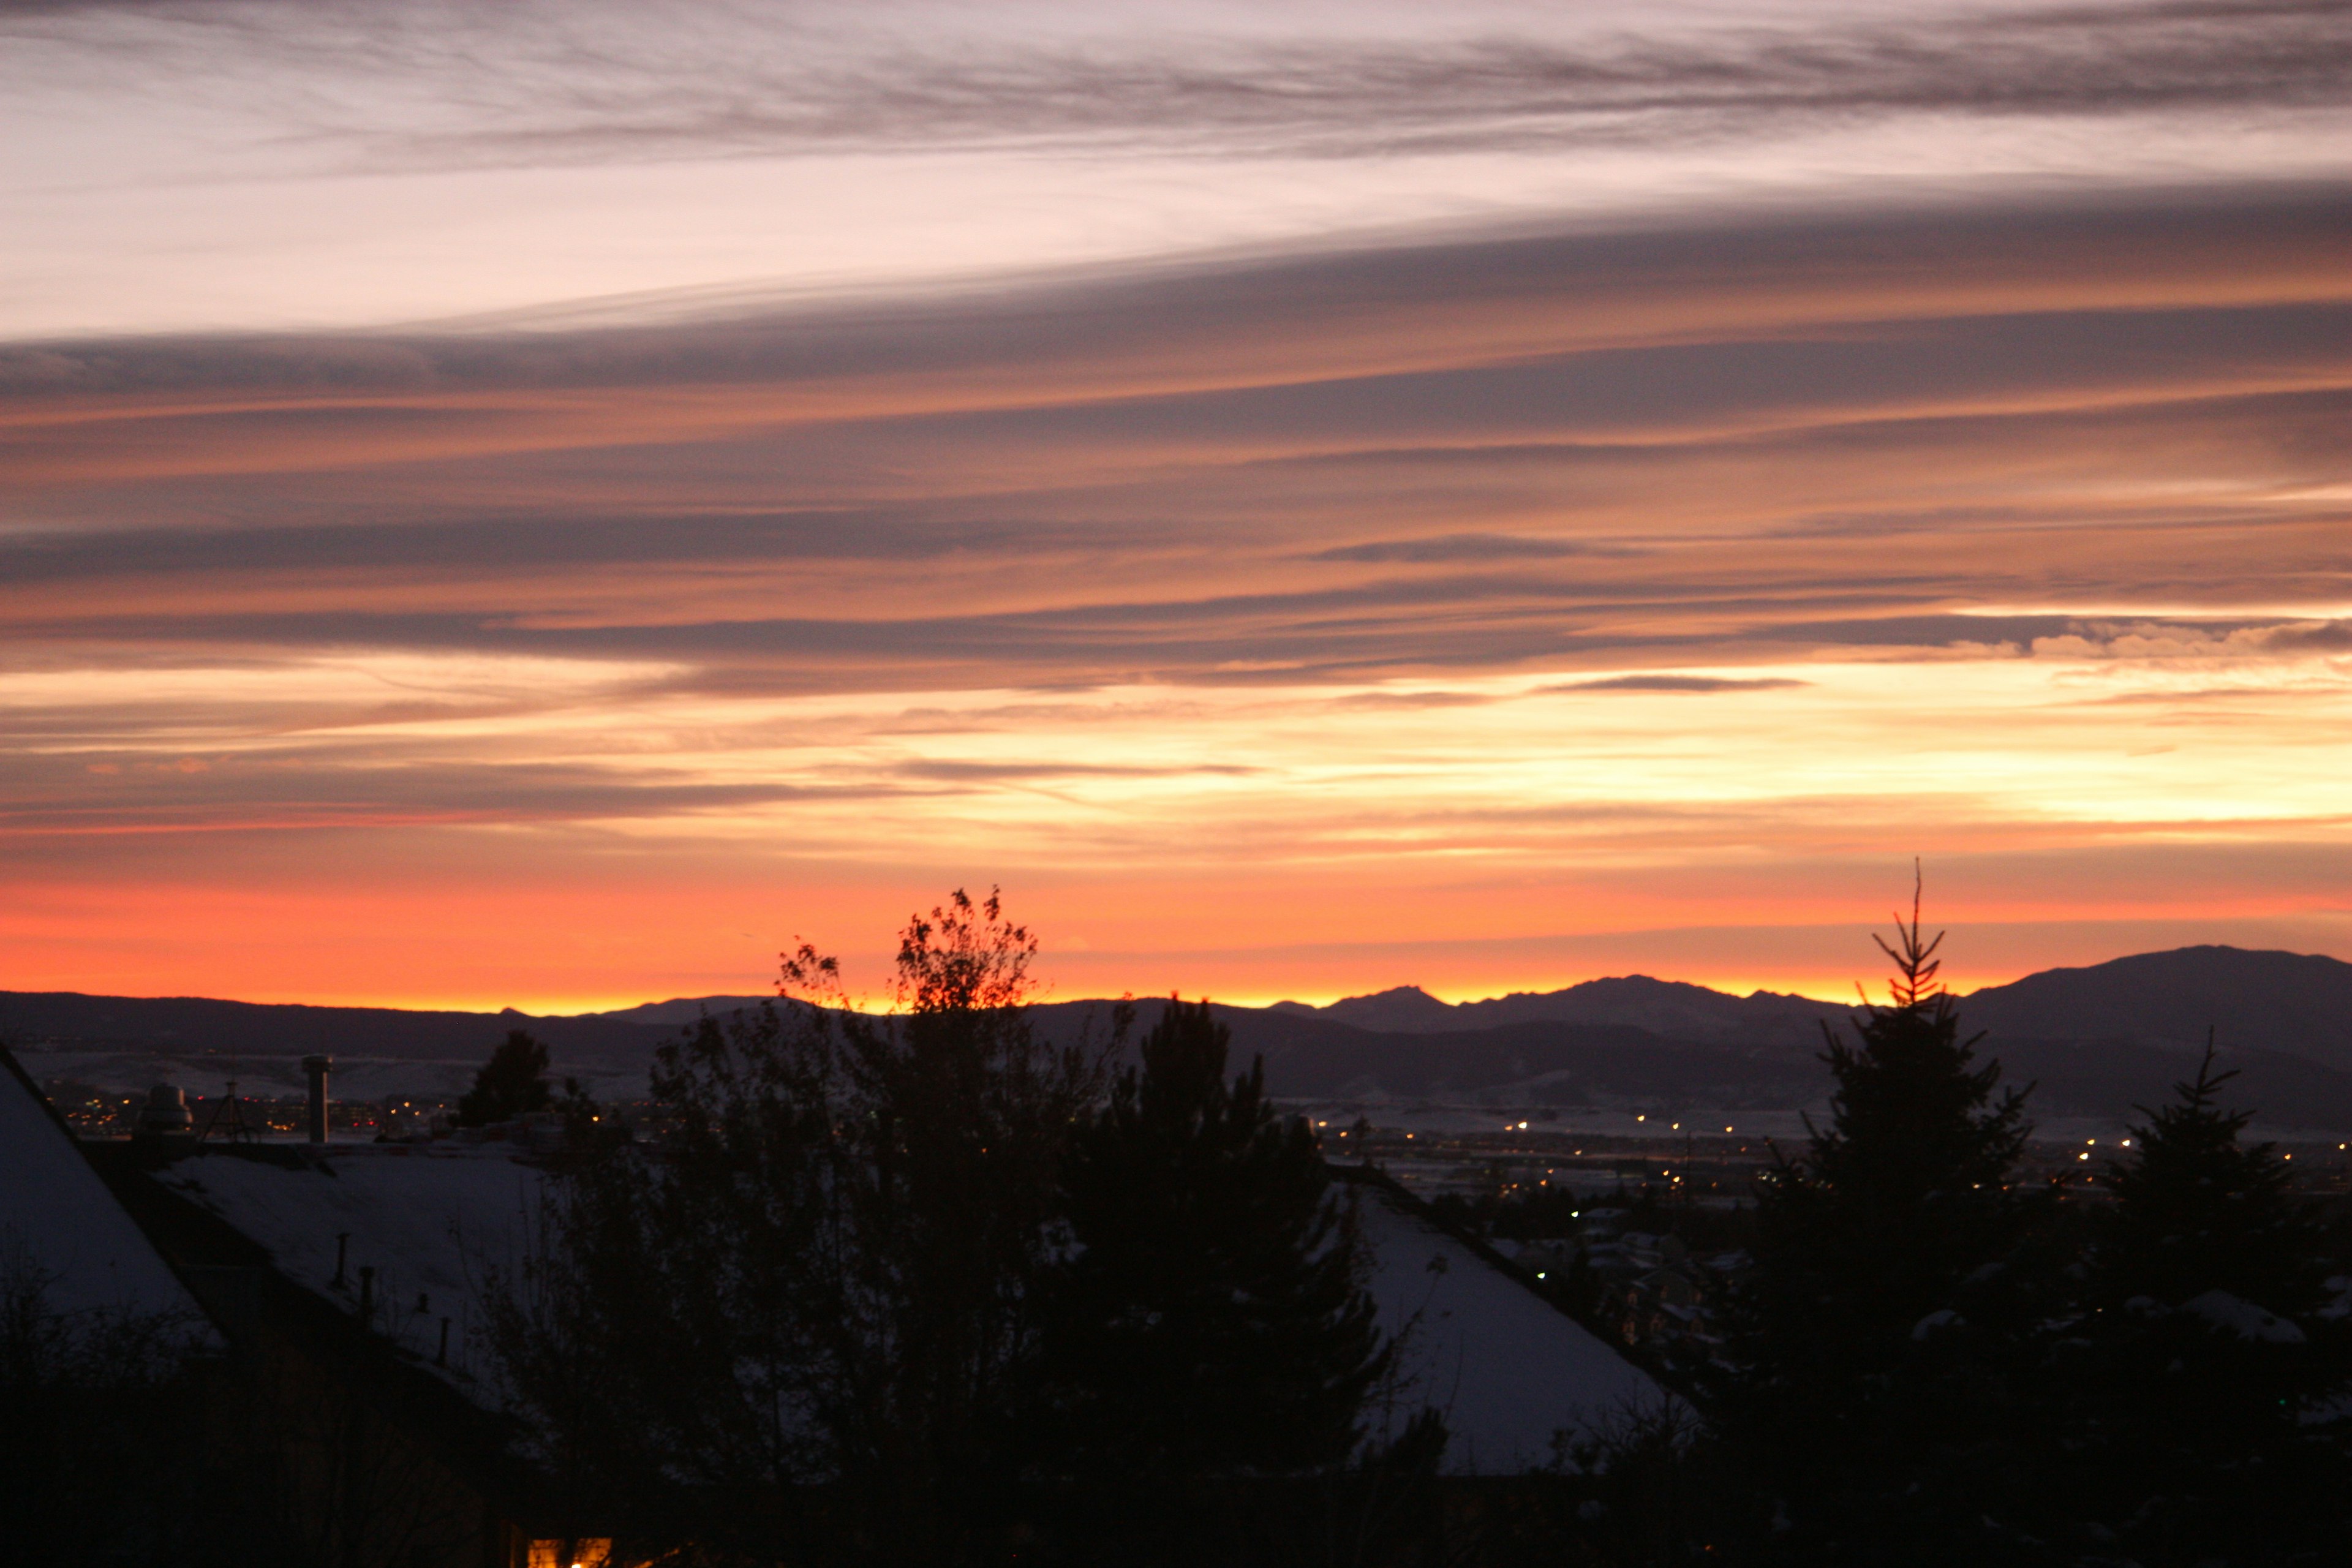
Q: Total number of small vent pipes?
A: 4